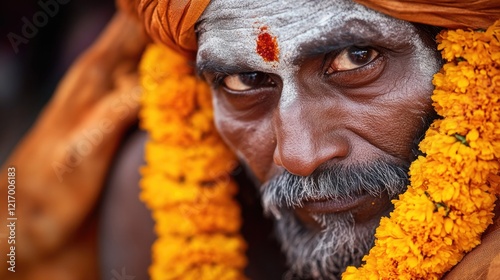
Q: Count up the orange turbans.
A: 1